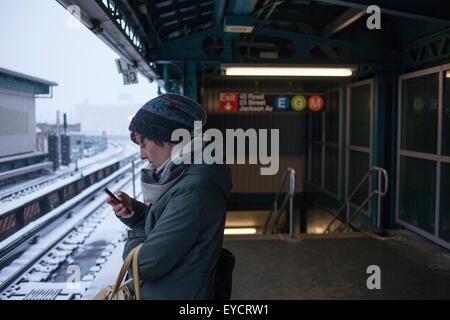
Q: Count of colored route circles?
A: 3